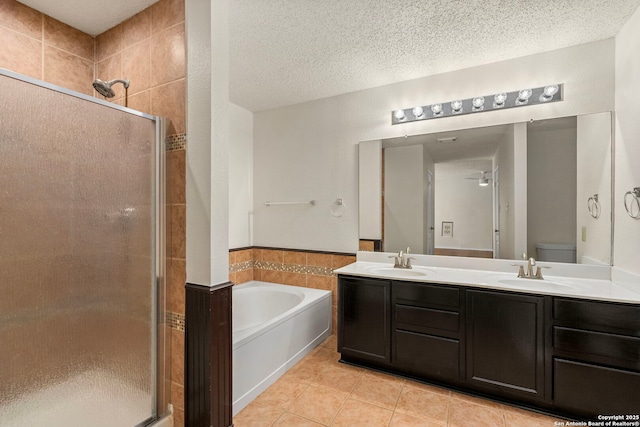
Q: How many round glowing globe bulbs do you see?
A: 8